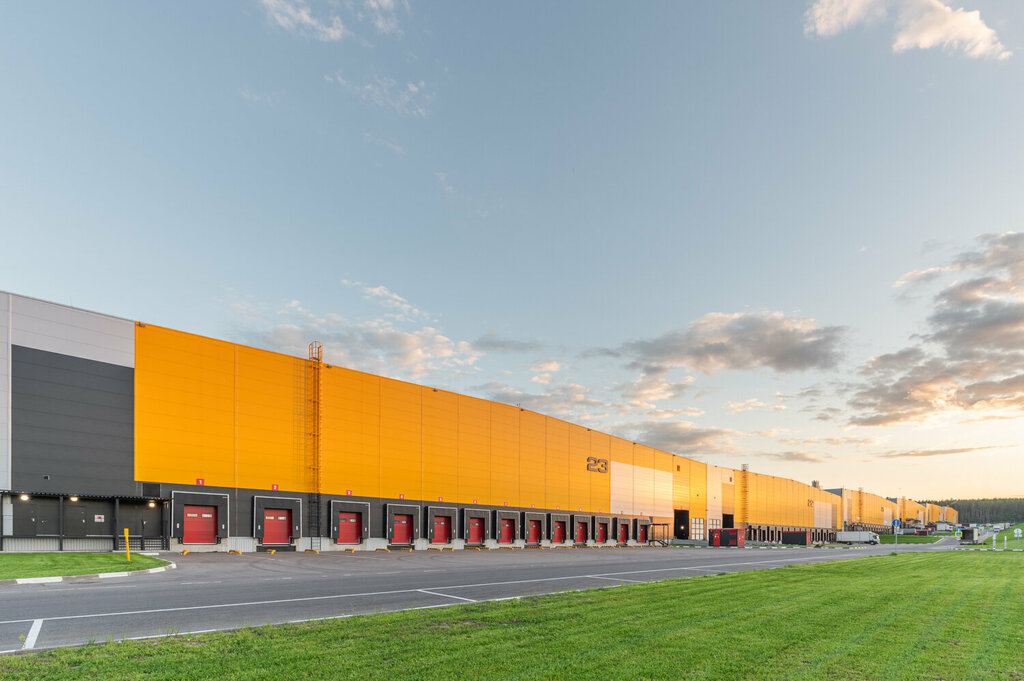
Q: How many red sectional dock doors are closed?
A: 13